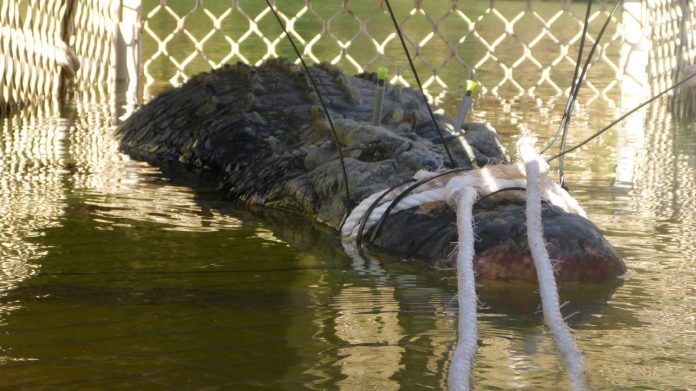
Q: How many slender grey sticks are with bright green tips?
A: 2